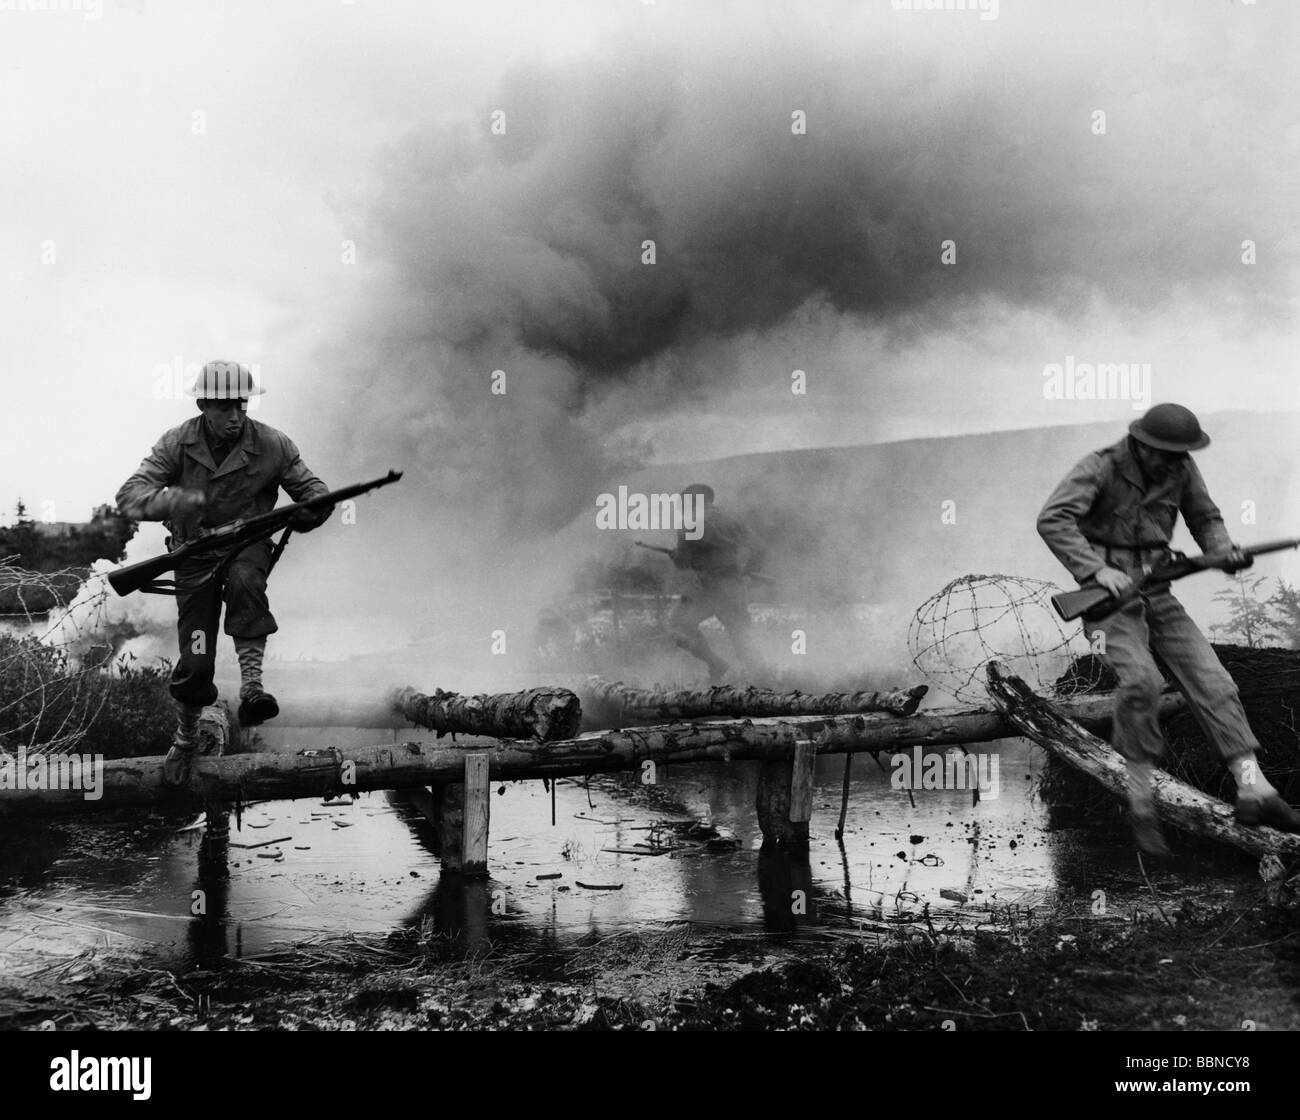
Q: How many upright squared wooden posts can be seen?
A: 2